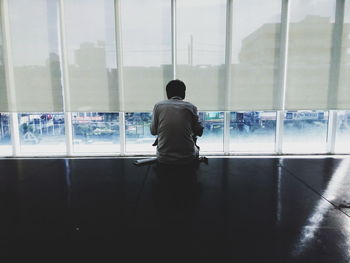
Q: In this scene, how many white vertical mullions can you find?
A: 7